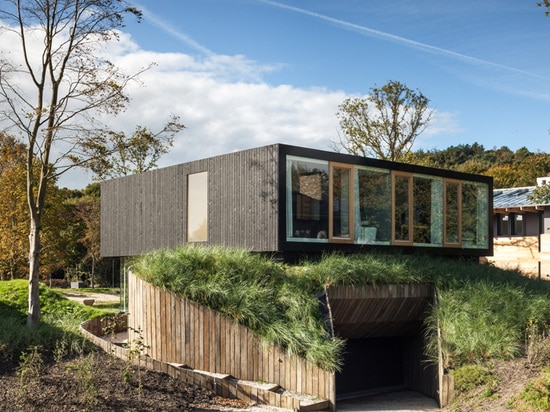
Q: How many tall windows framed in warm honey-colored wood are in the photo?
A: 3